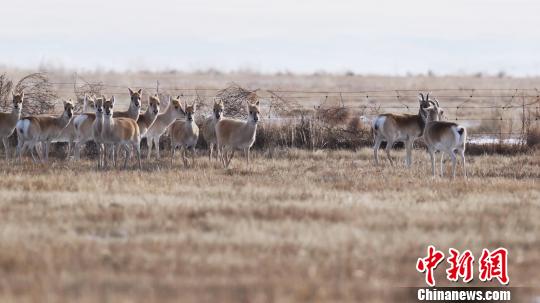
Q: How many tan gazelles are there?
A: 13